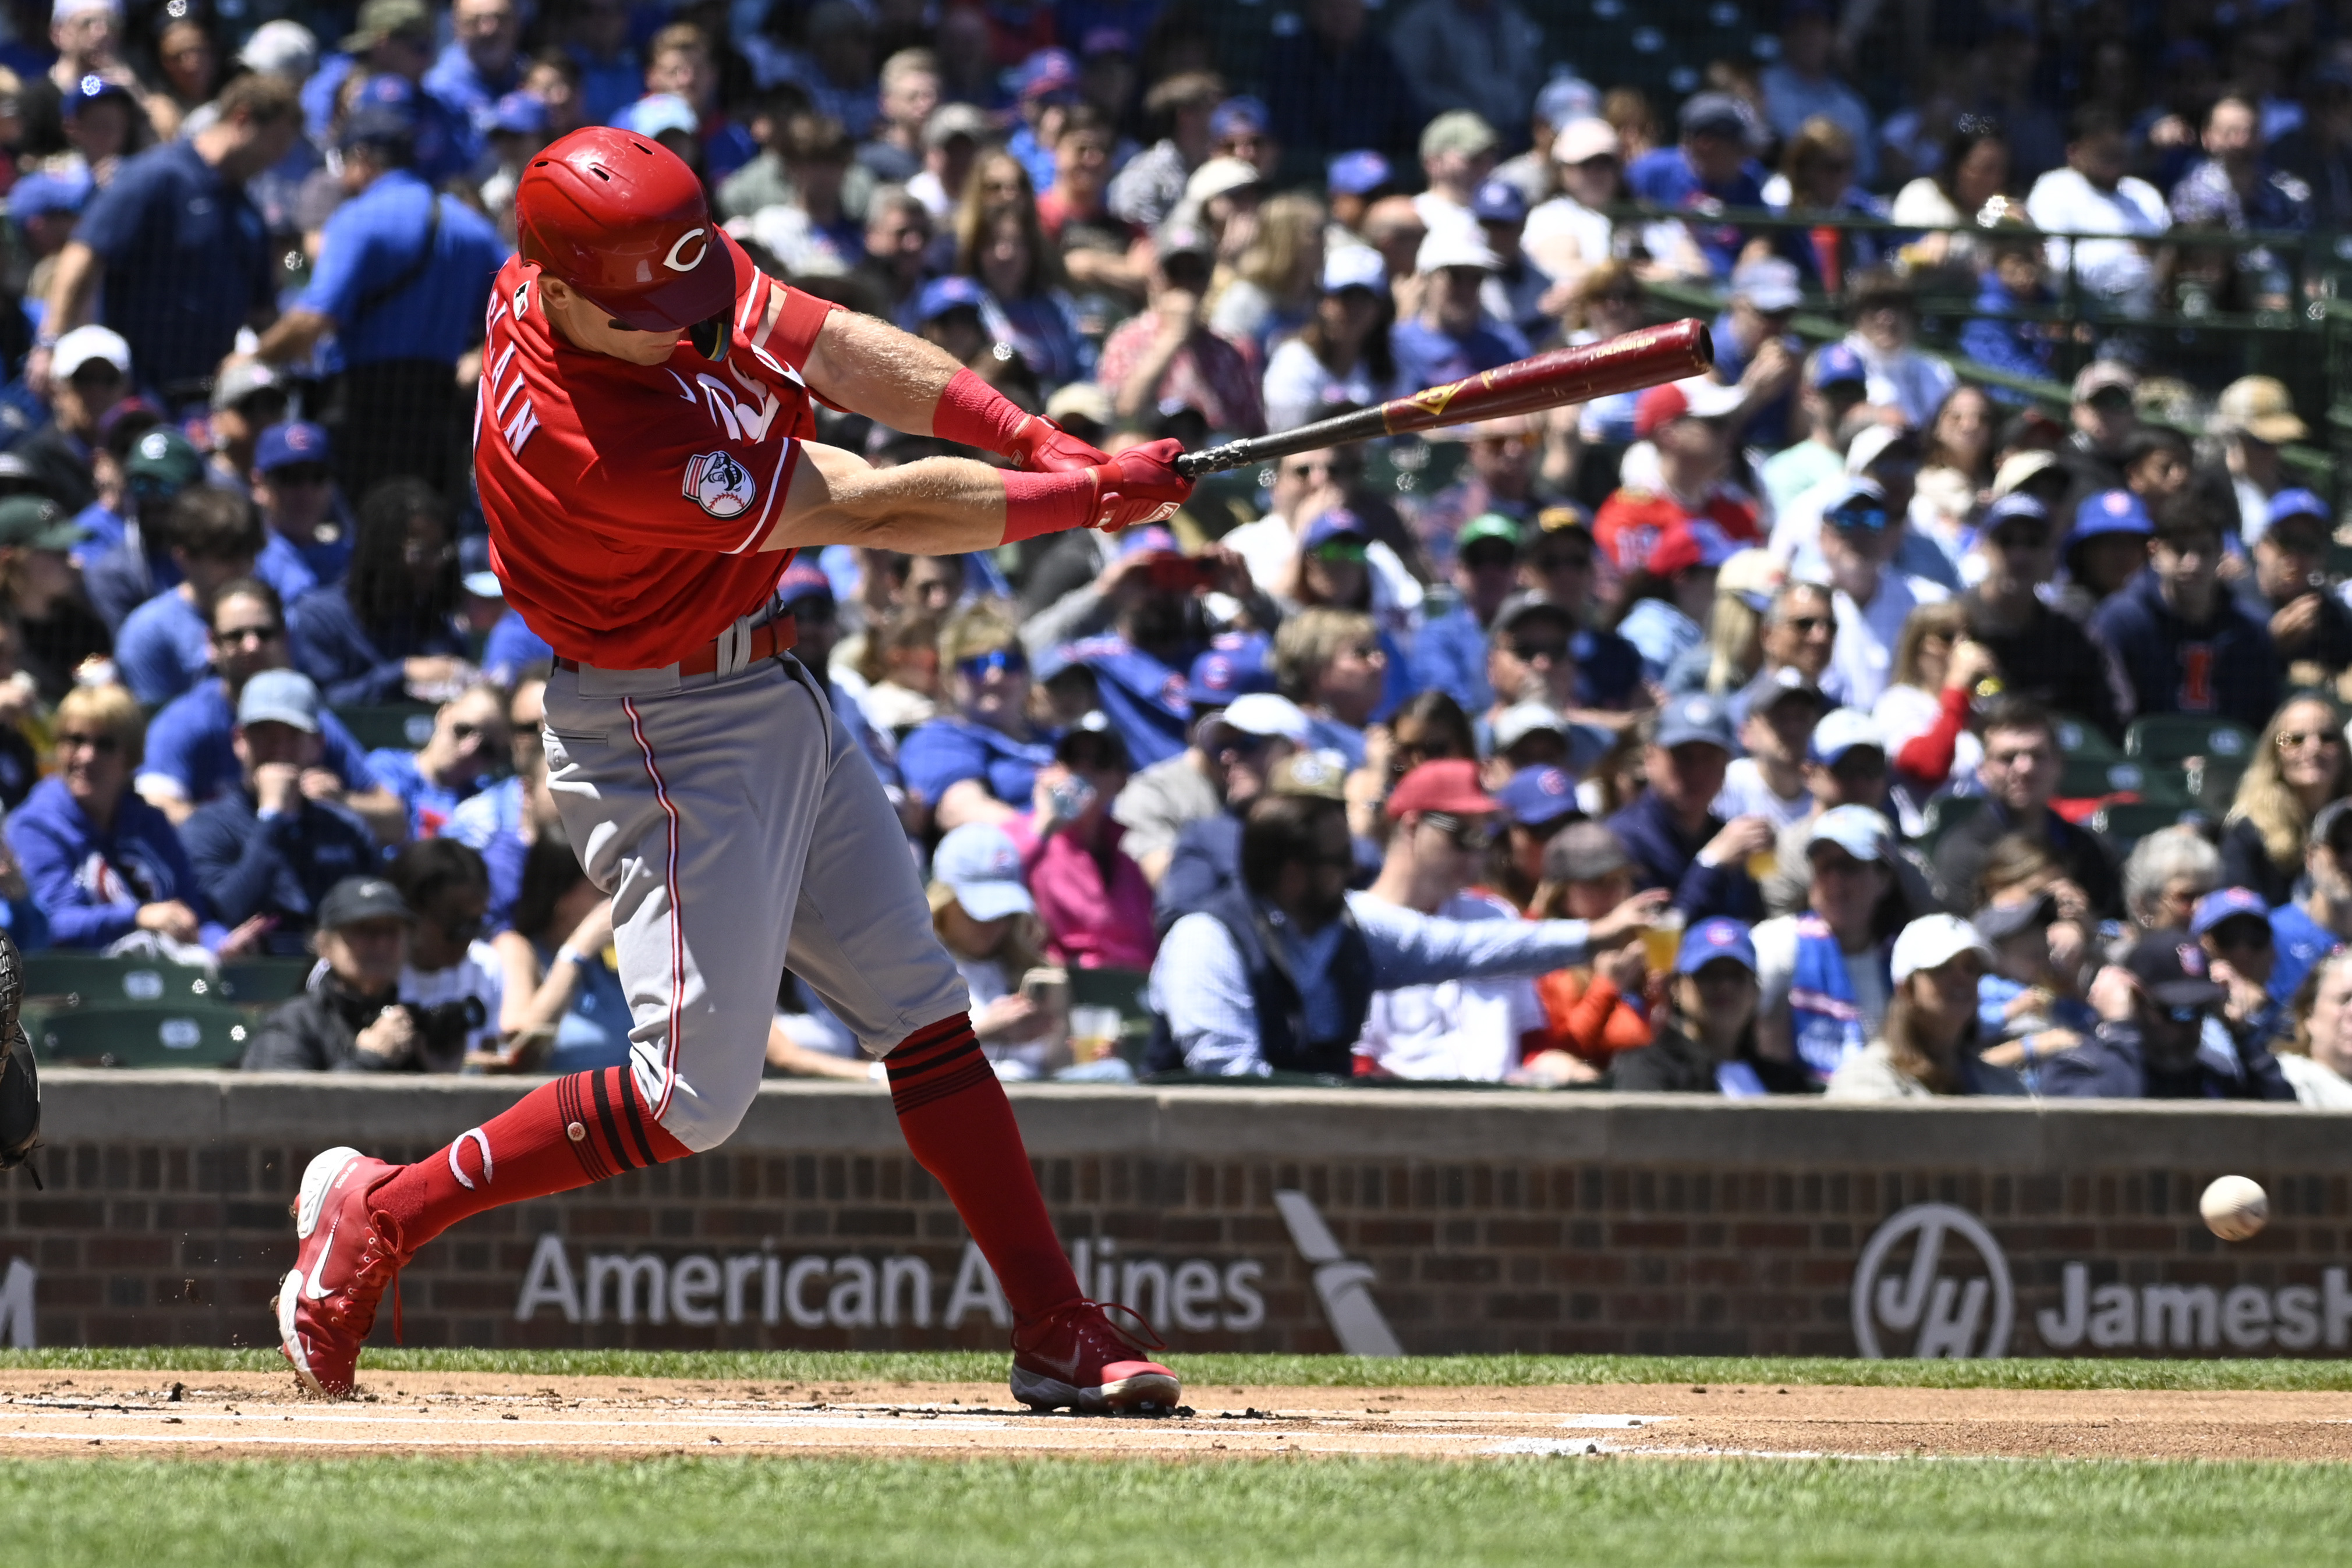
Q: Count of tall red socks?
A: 2